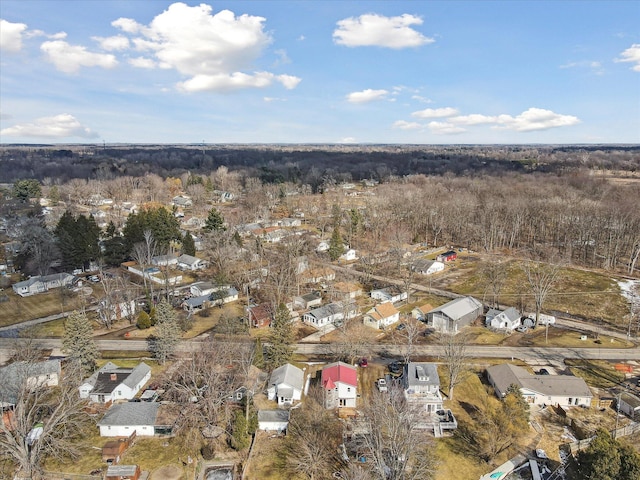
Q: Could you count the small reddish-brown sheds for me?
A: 2